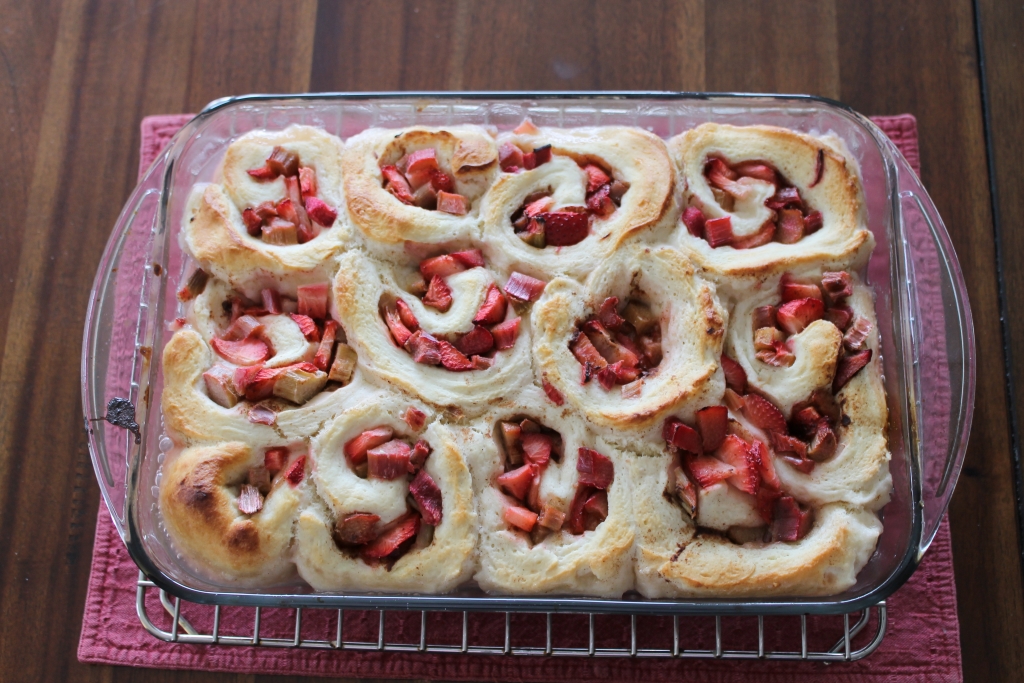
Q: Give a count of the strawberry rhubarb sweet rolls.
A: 12